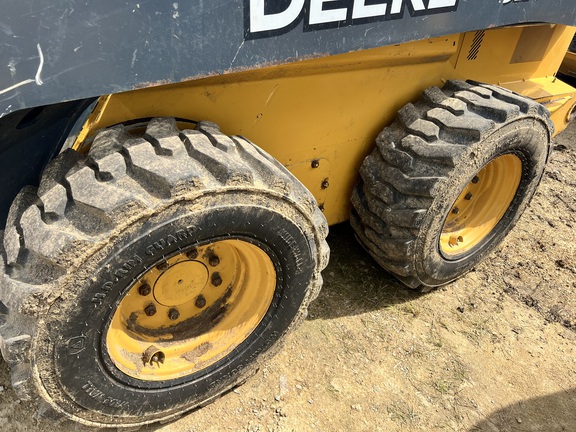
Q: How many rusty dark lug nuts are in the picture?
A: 11